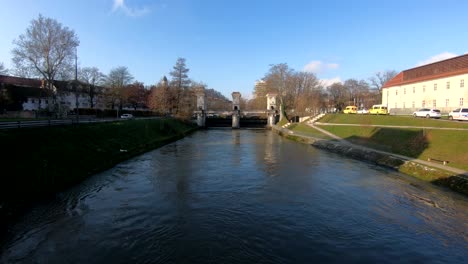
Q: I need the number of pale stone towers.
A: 3